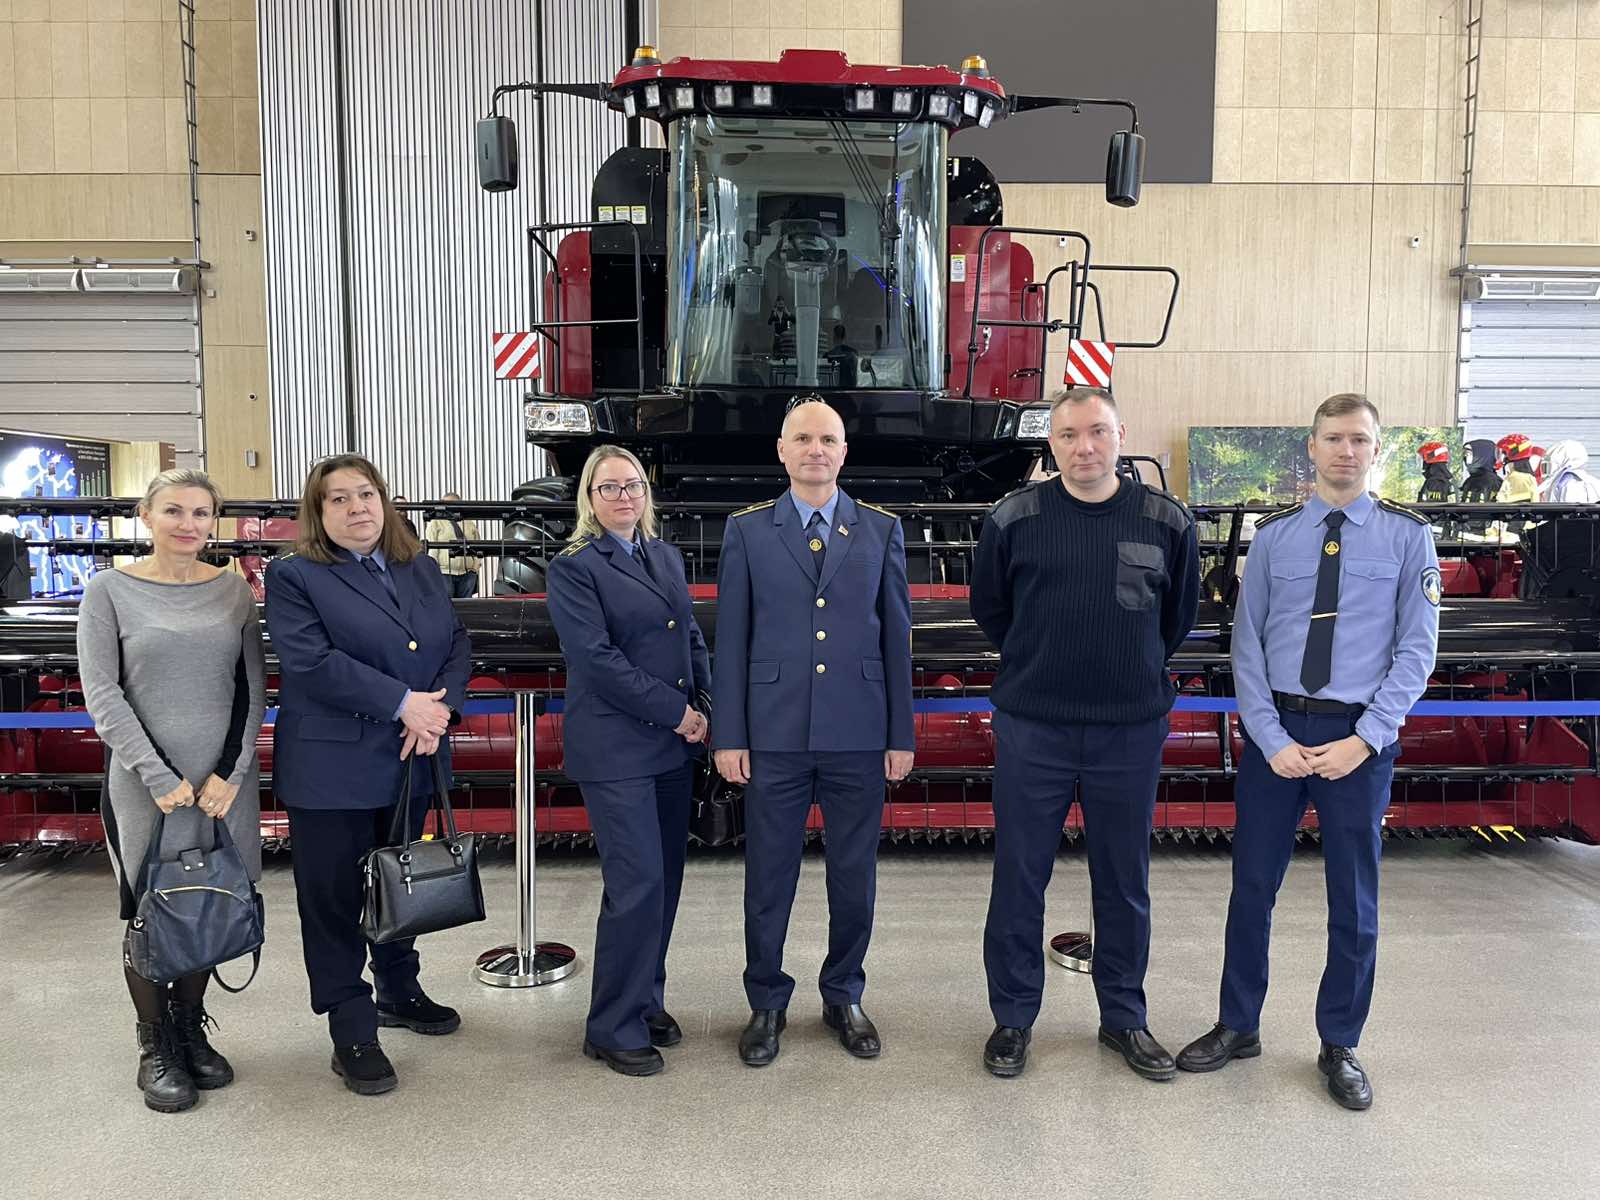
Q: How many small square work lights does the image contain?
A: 10